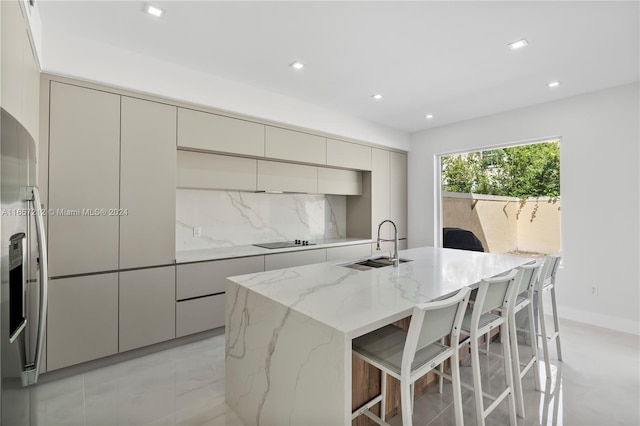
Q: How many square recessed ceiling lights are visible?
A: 6